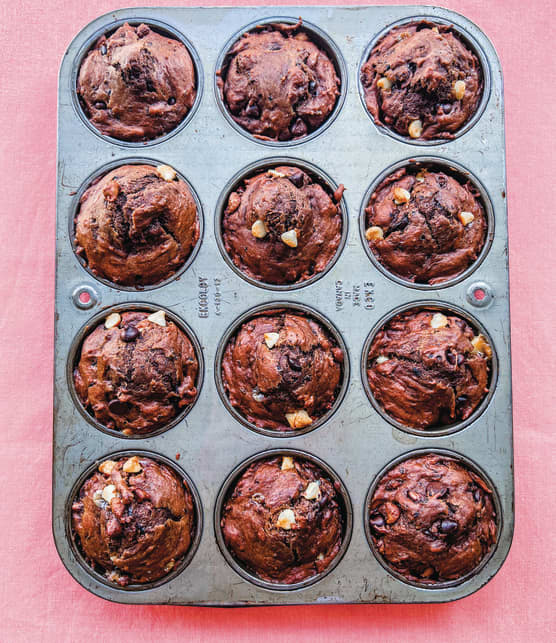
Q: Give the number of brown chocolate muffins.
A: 12